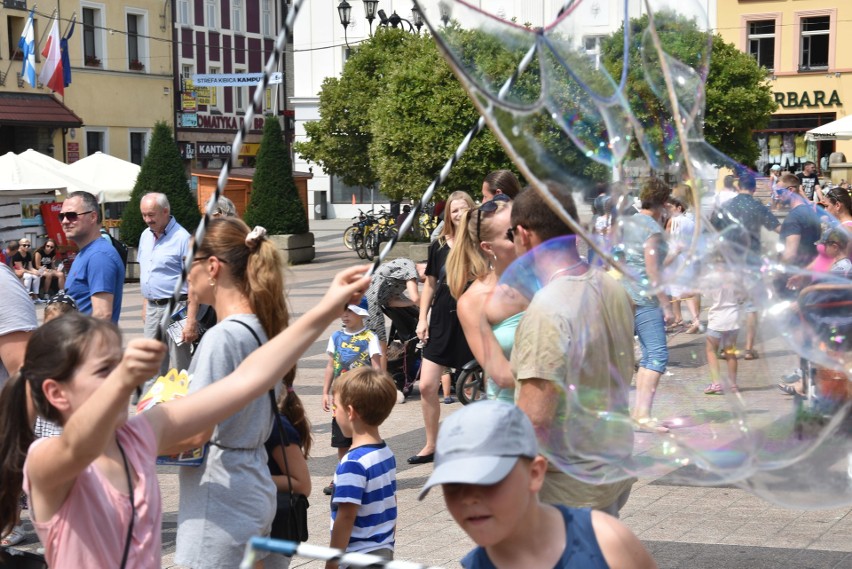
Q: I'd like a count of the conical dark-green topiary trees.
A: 2